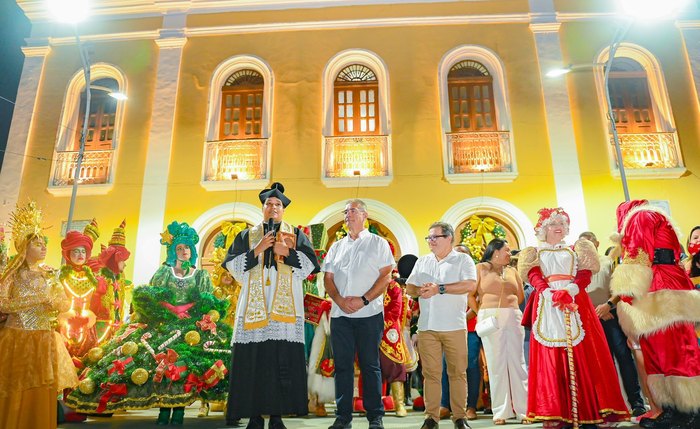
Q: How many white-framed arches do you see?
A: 8